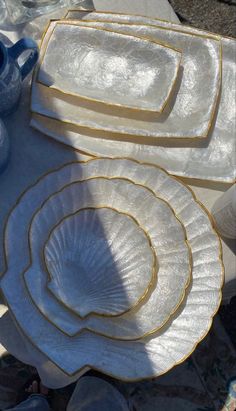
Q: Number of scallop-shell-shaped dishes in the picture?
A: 3